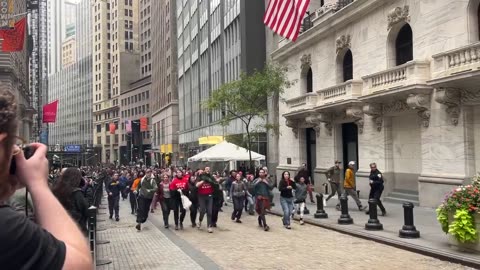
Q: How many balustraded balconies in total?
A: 4